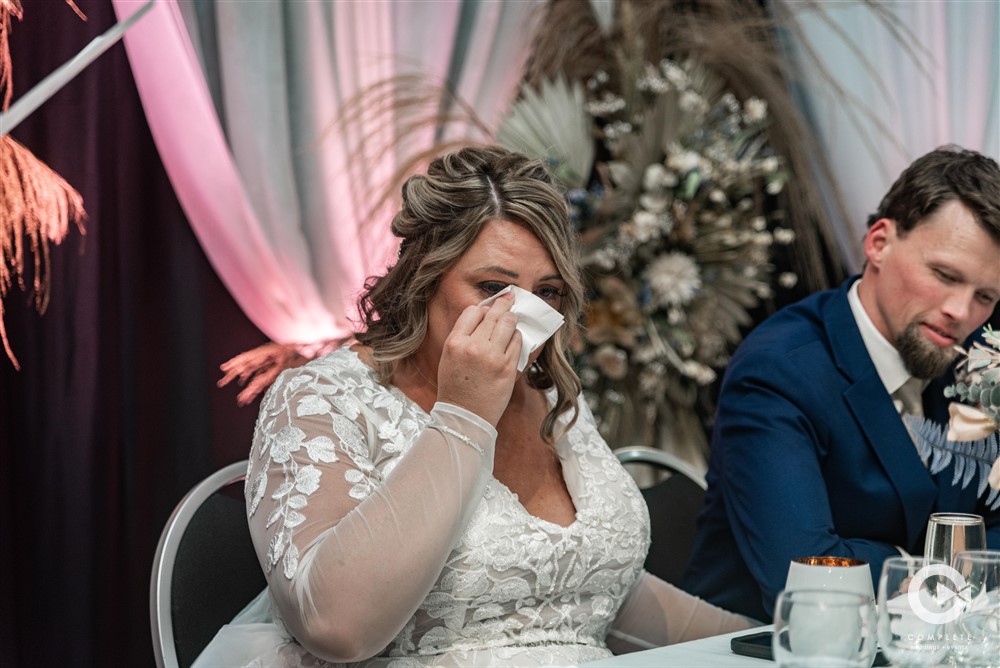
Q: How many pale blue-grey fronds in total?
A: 1